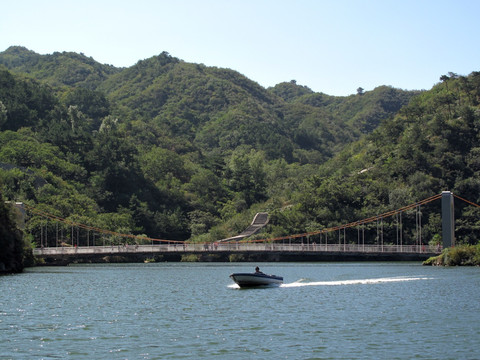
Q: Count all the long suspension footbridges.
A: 1